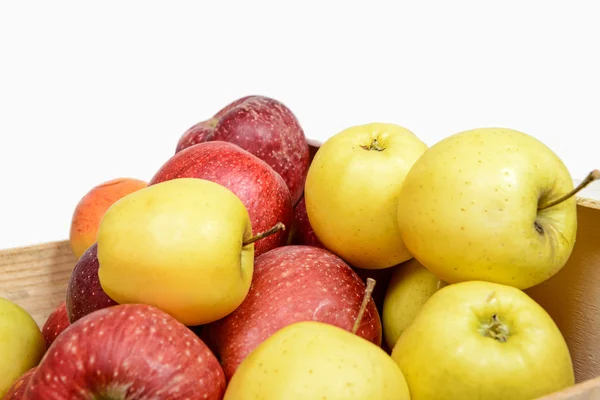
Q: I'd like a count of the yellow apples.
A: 7